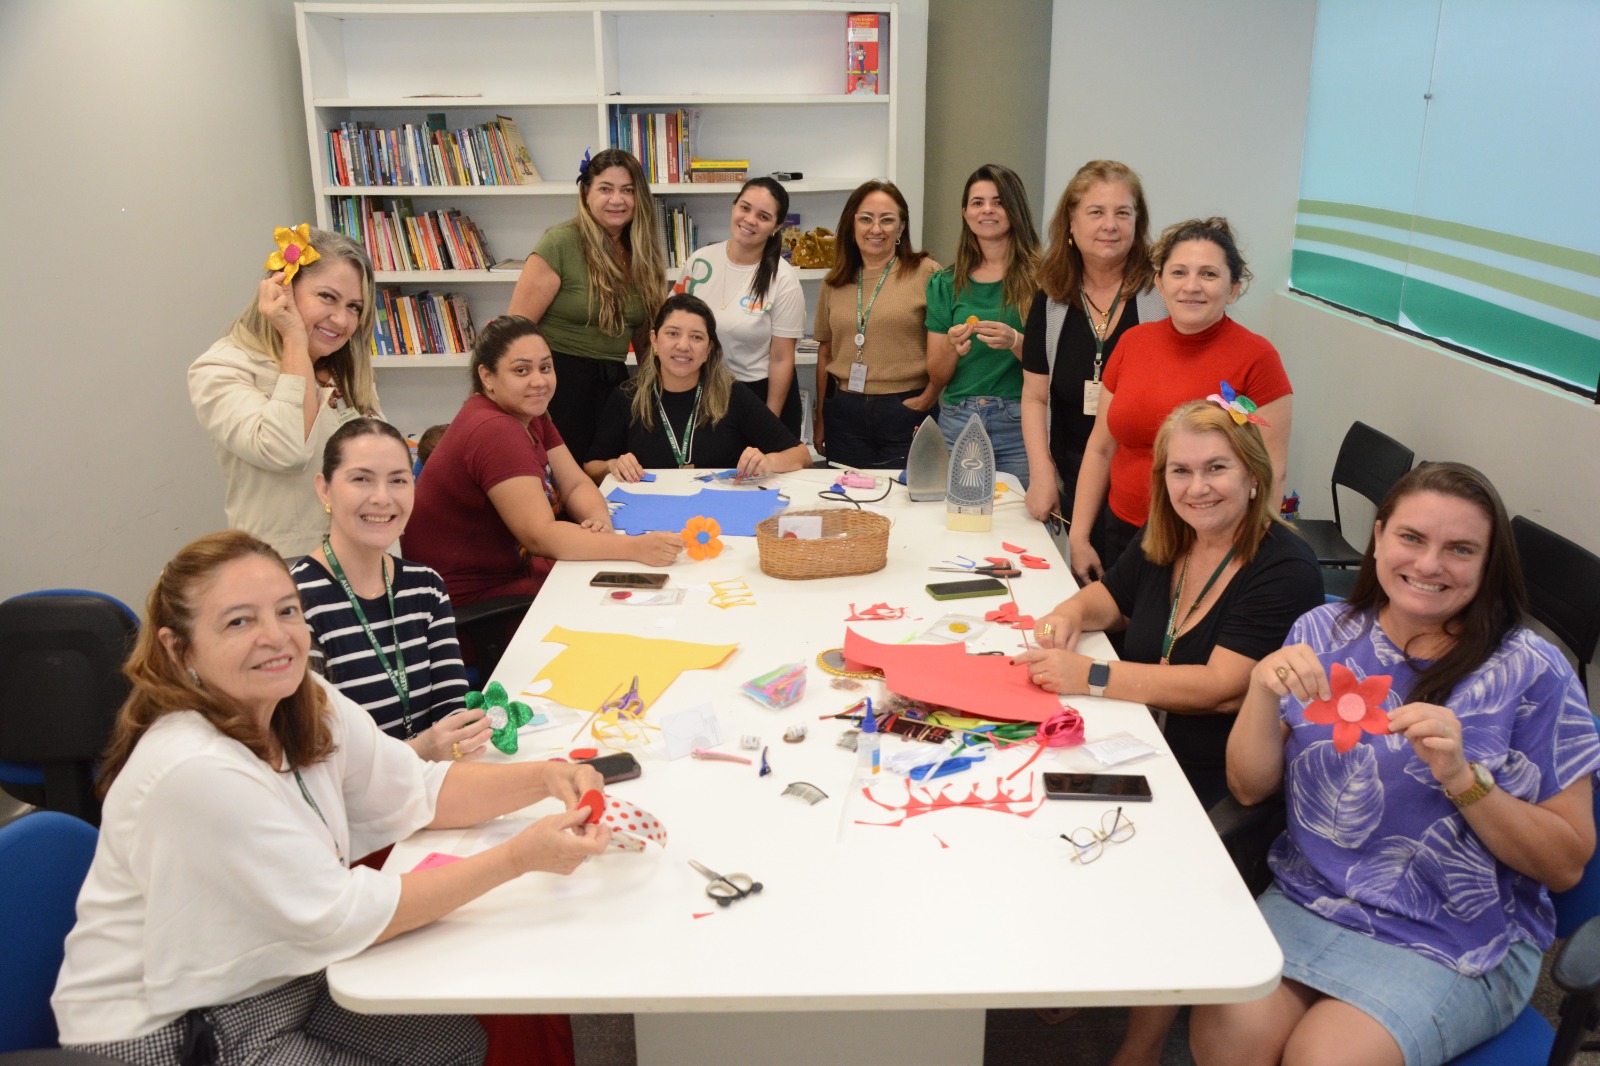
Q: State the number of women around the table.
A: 13